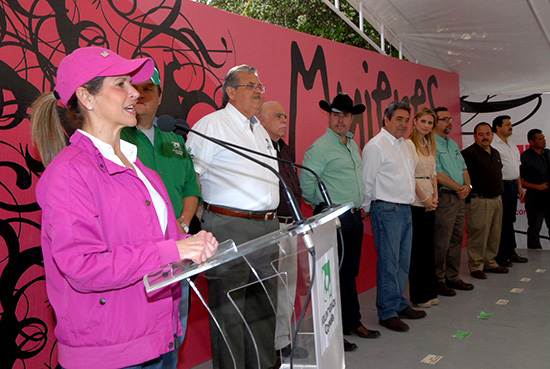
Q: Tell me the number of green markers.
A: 2